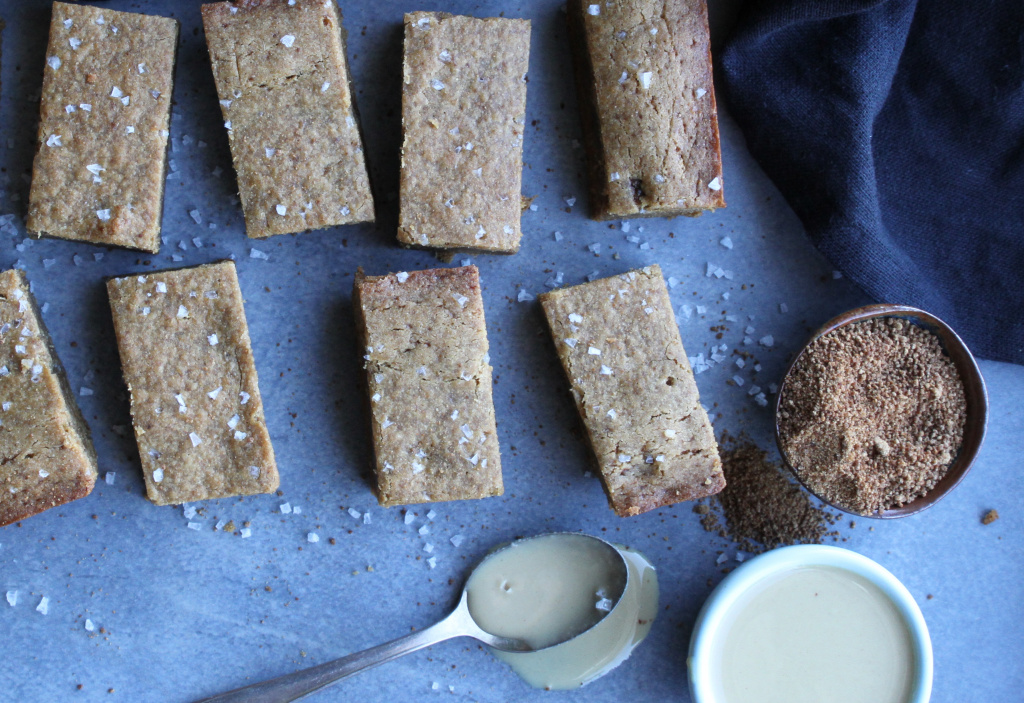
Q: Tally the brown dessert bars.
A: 8